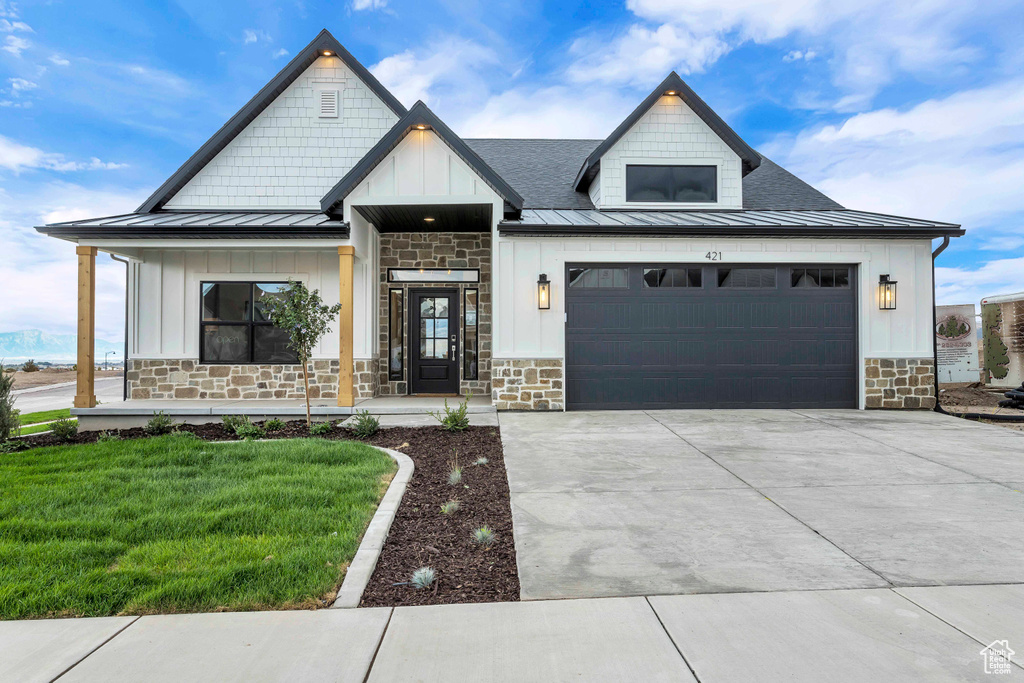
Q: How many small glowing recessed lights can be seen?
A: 4